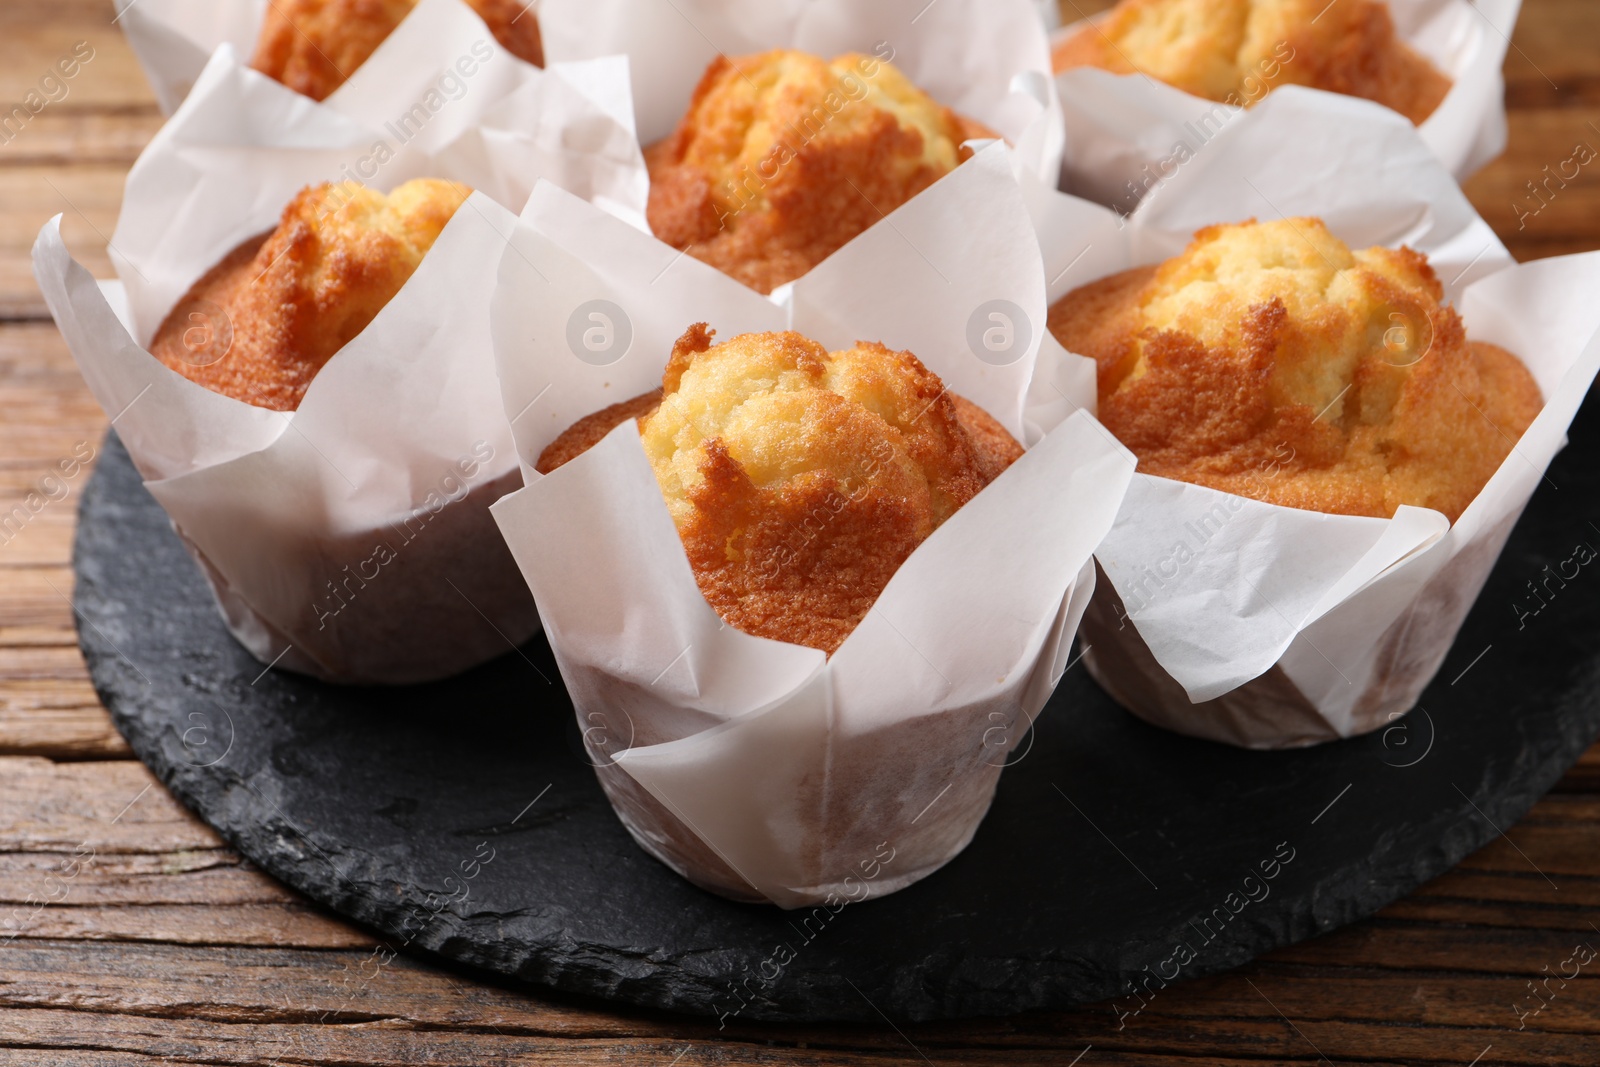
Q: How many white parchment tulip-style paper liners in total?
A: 6